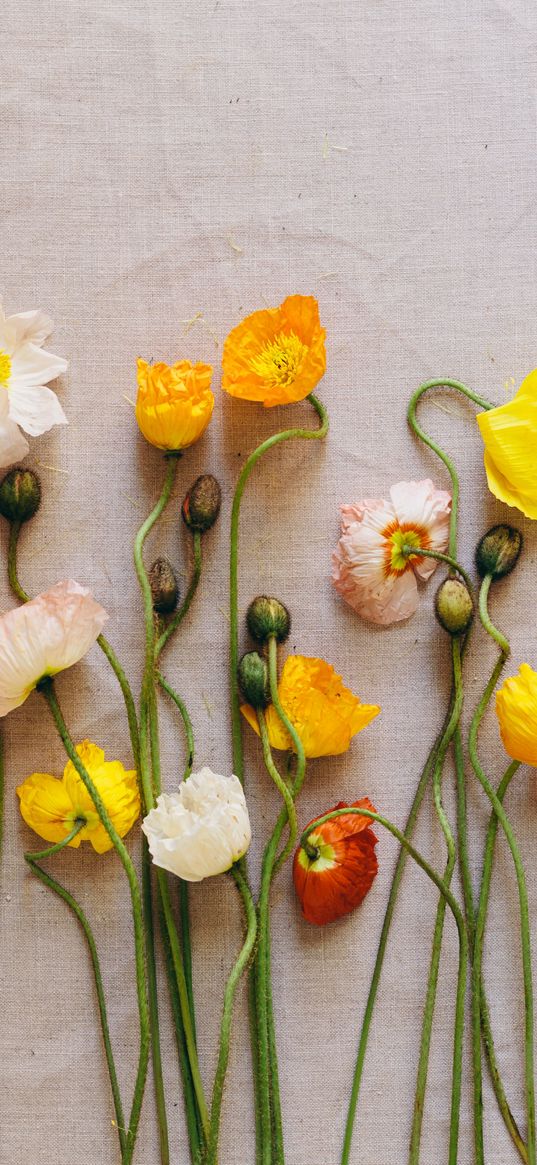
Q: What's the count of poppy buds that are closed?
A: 7